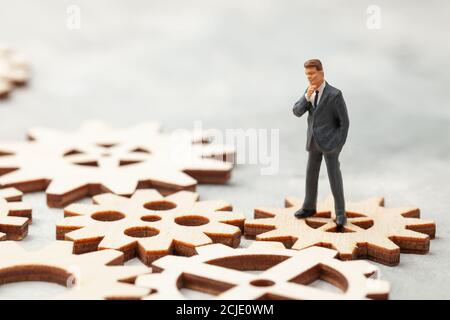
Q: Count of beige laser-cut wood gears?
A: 7